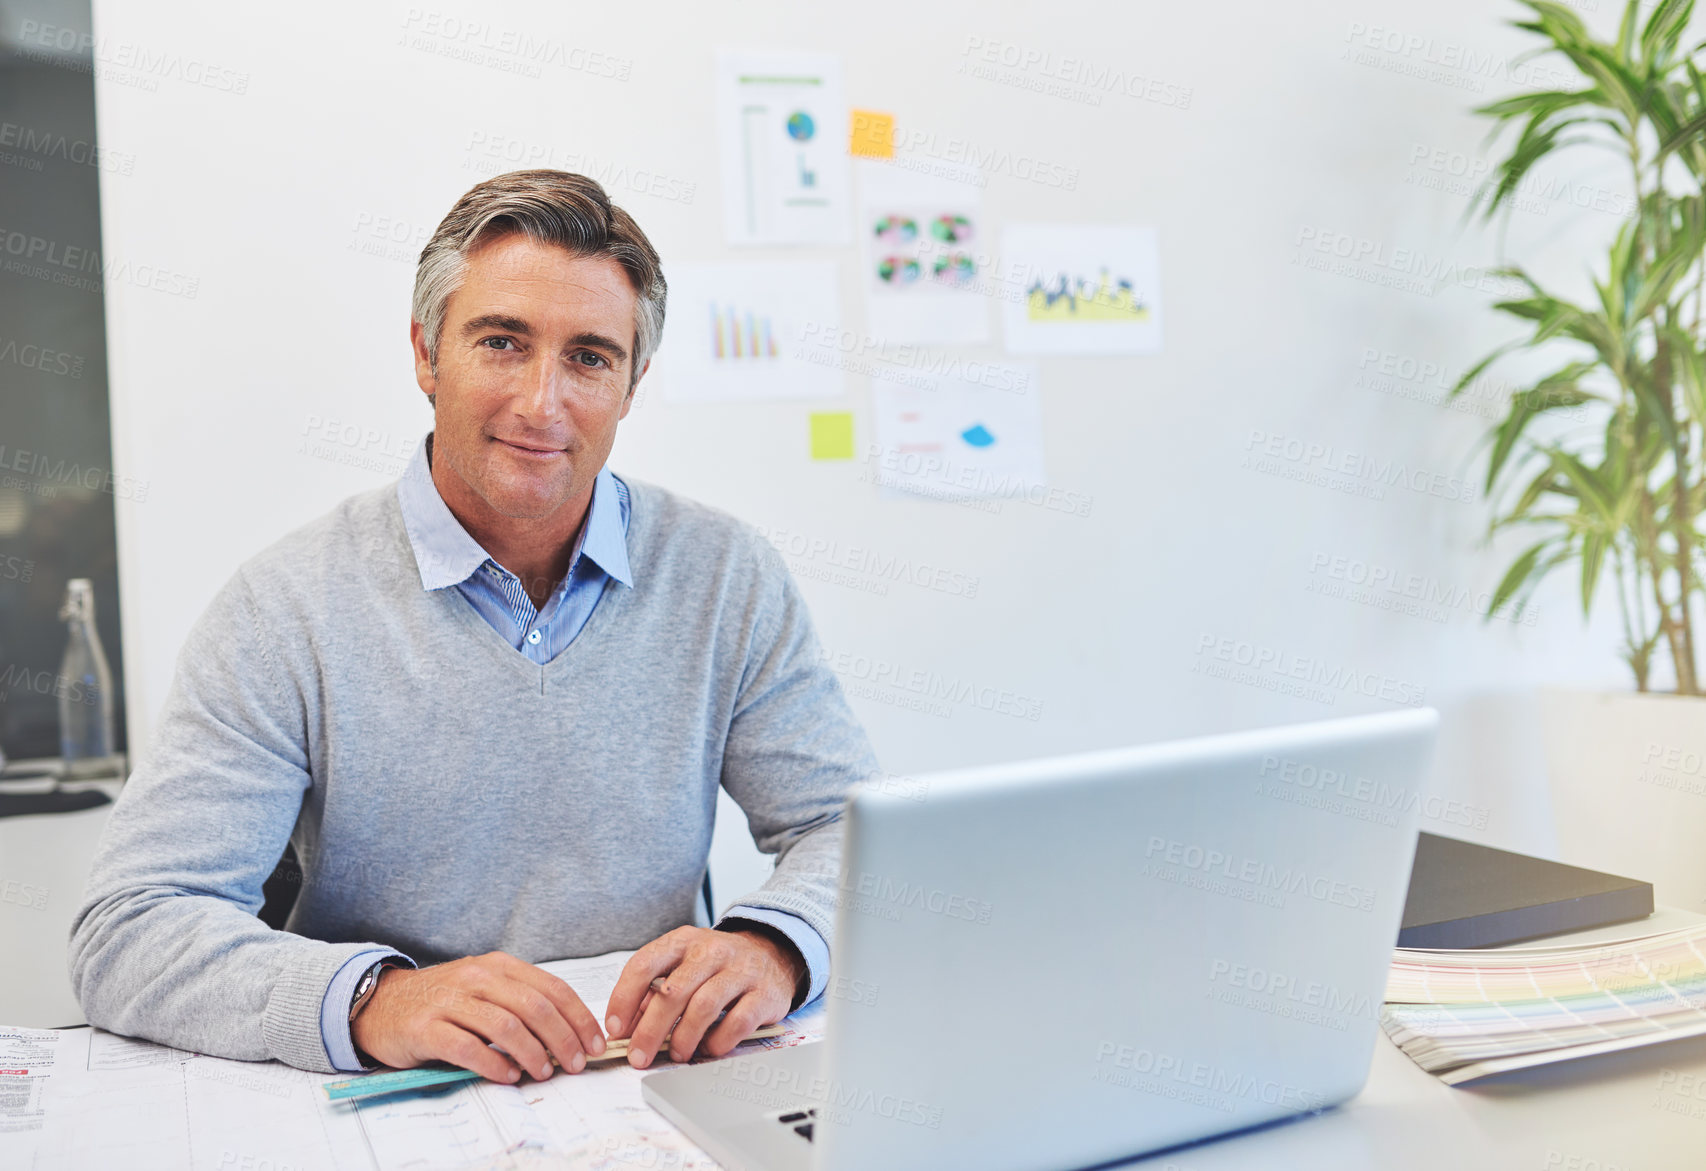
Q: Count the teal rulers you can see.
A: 1